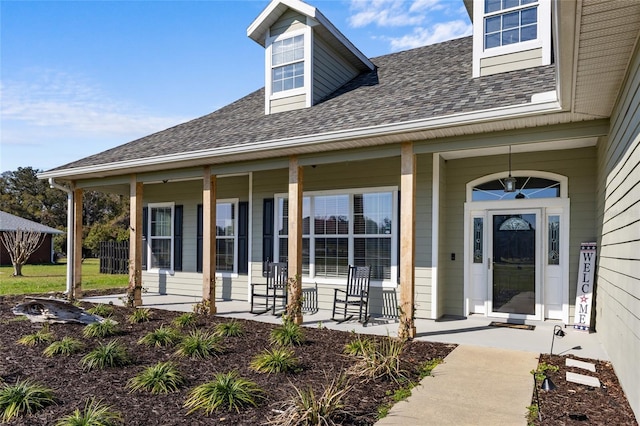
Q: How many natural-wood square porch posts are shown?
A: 5